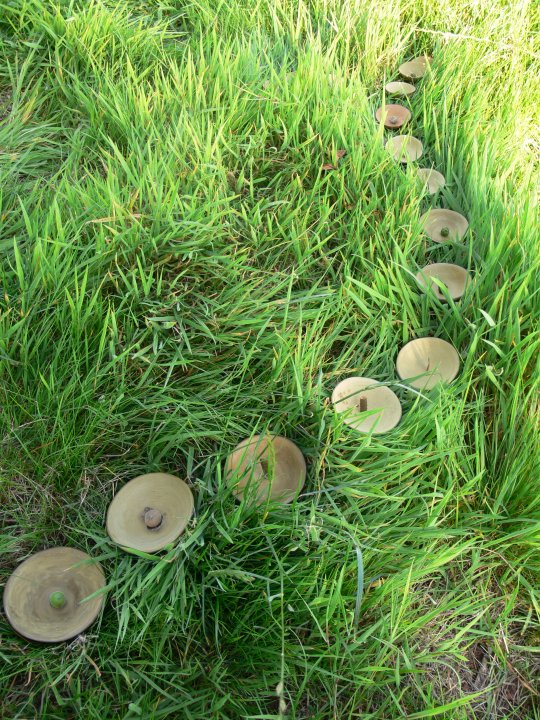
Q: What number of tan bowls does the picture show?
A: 12